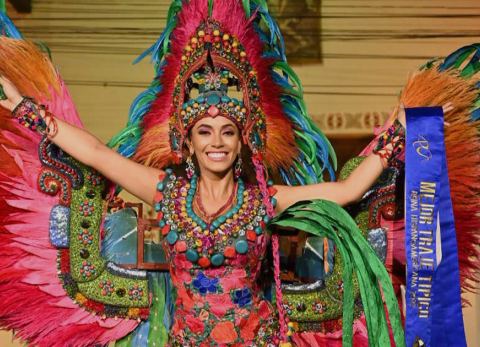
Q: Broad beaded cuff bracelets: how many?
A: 2